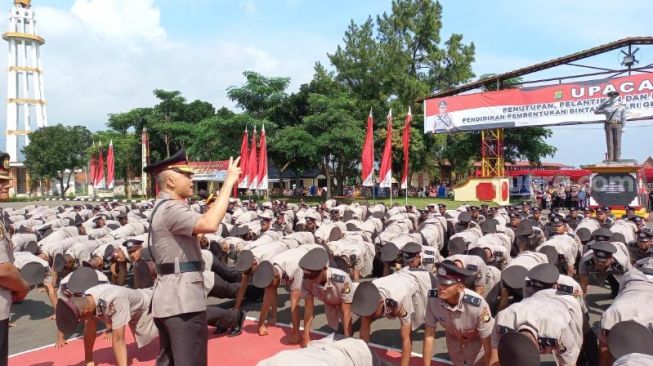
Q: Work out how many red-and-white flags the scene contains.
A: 9